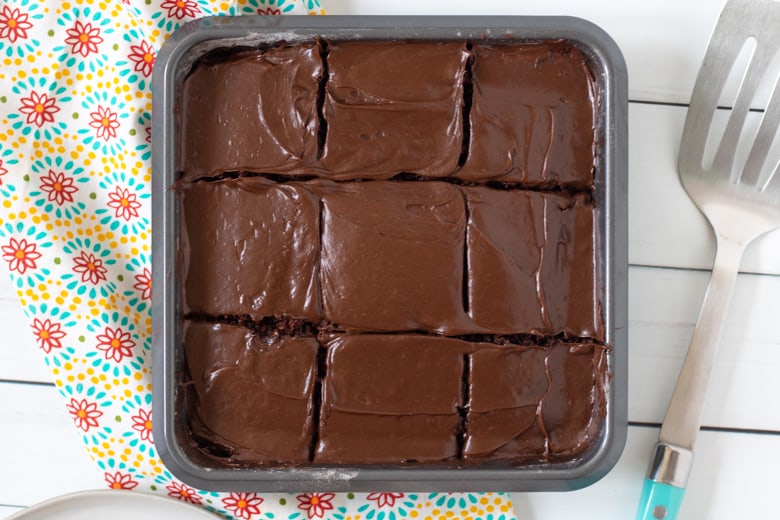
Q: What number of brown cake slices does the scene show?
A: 9